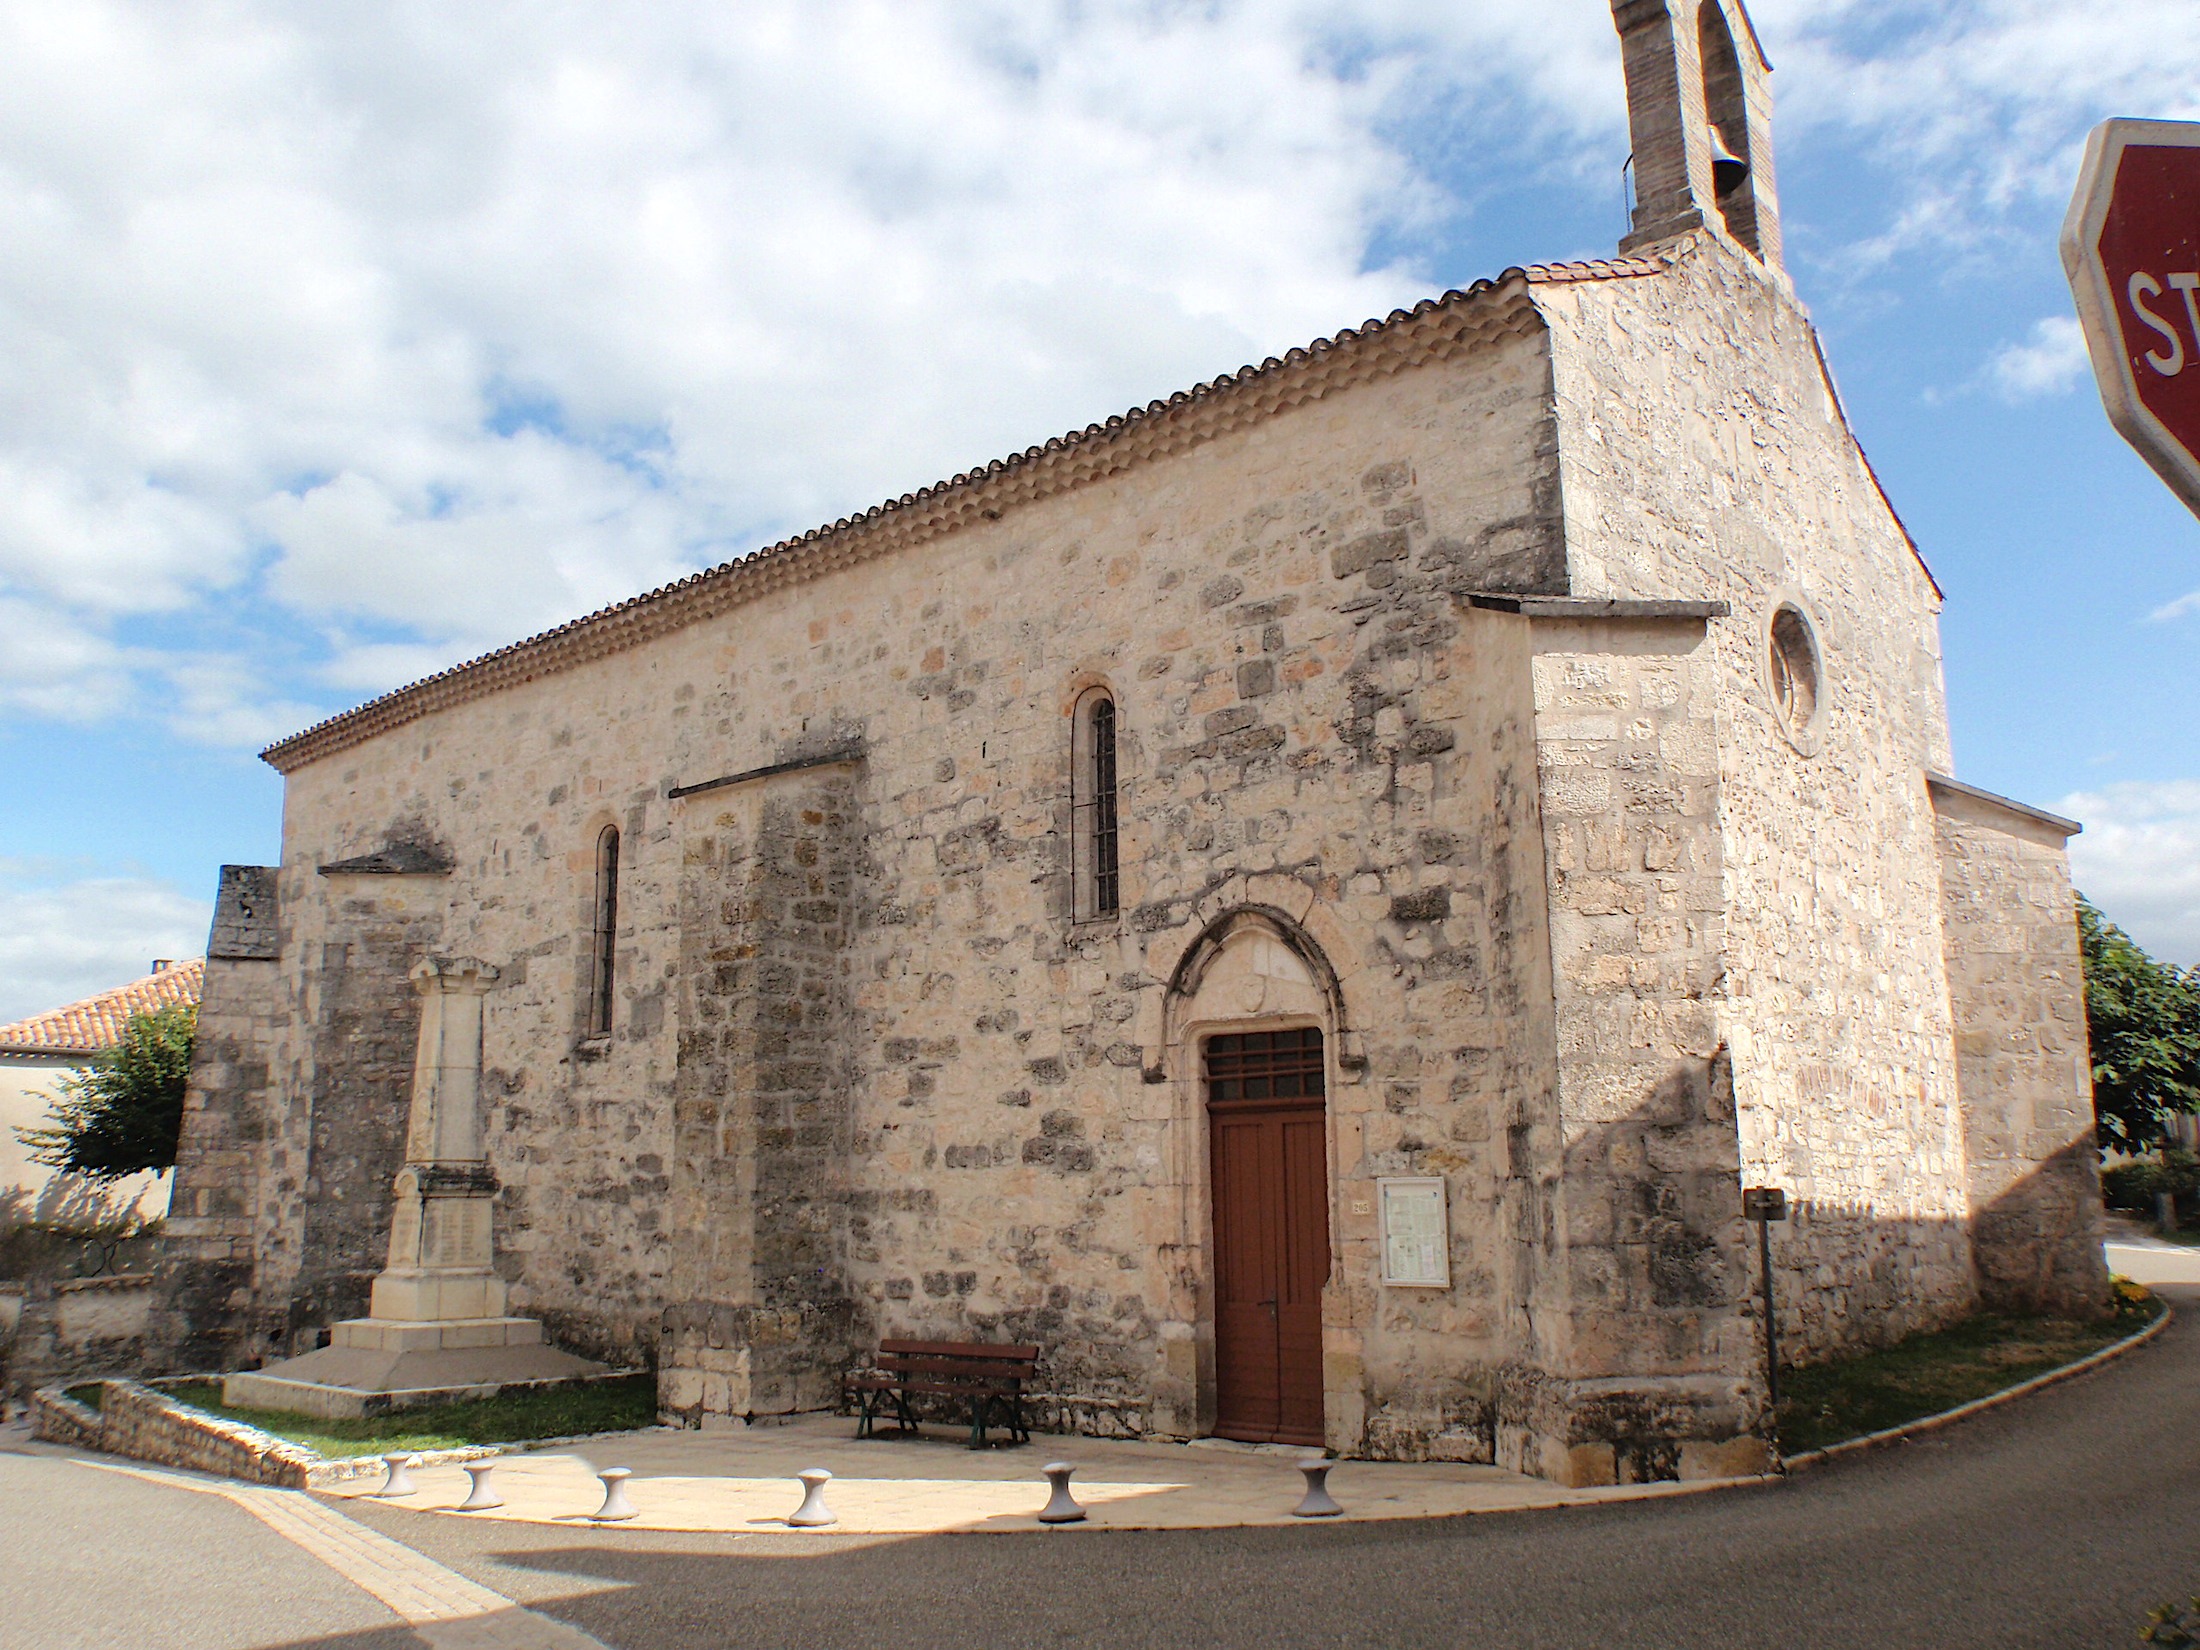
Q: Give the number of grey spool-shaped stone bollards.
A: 6